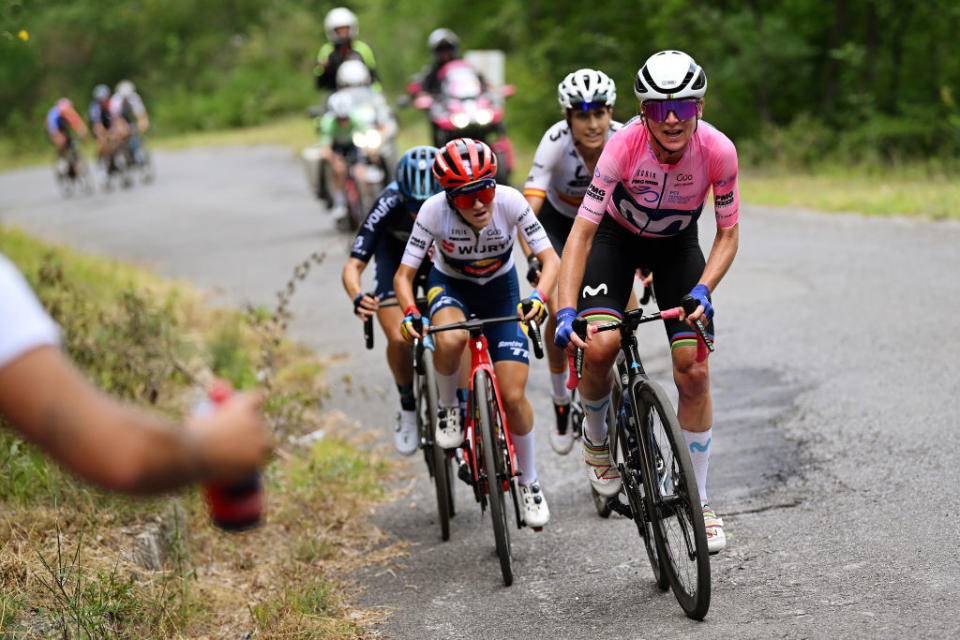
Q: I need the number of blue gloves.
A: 2